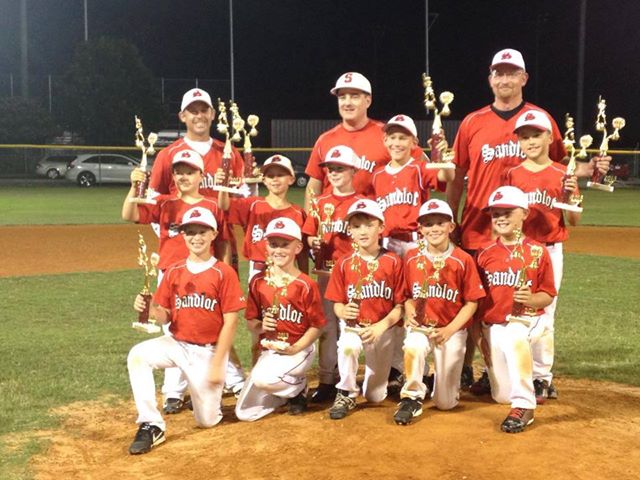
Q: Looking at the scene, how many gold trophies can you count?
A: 12